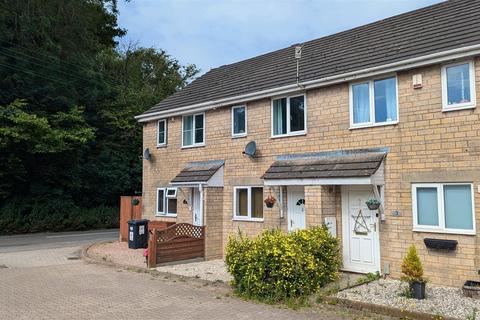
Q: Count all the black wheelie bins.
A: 1